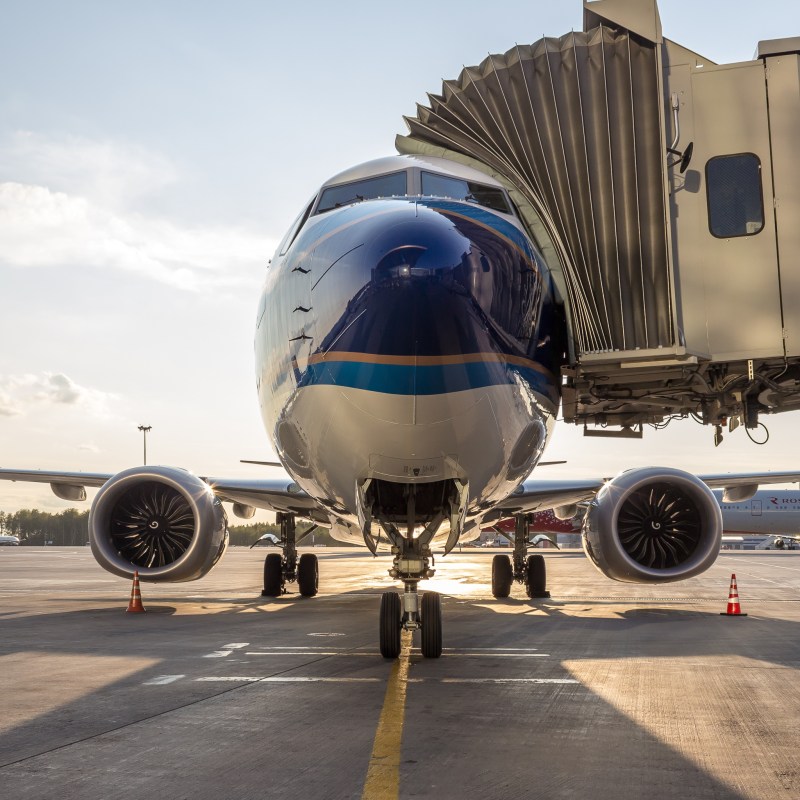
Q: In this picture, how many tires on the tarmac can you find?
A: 6